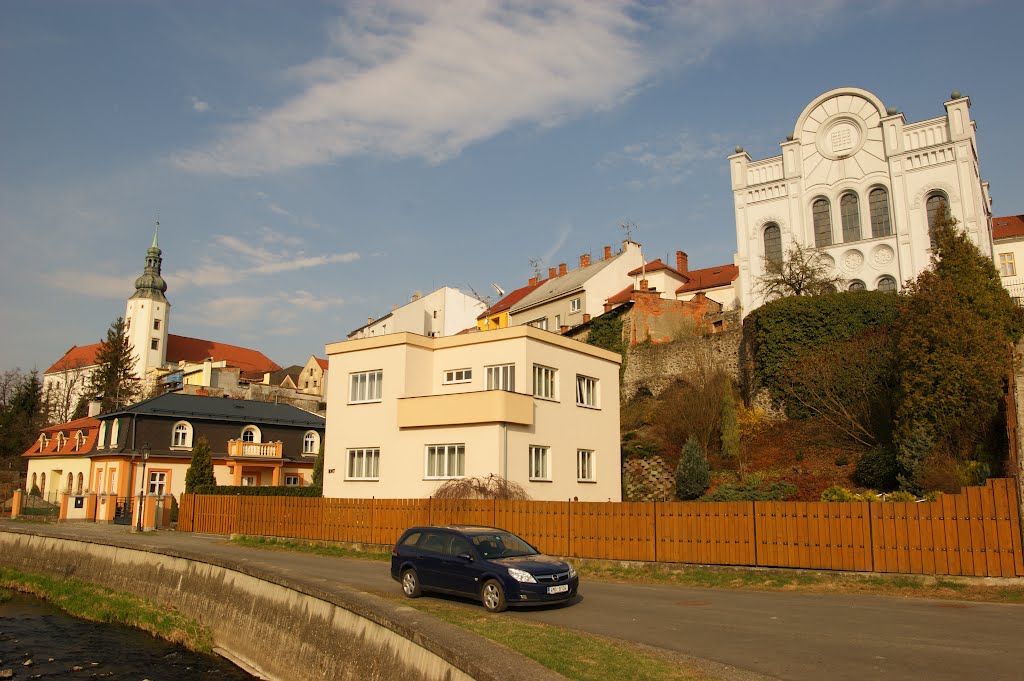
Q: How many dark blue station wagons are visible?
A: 1